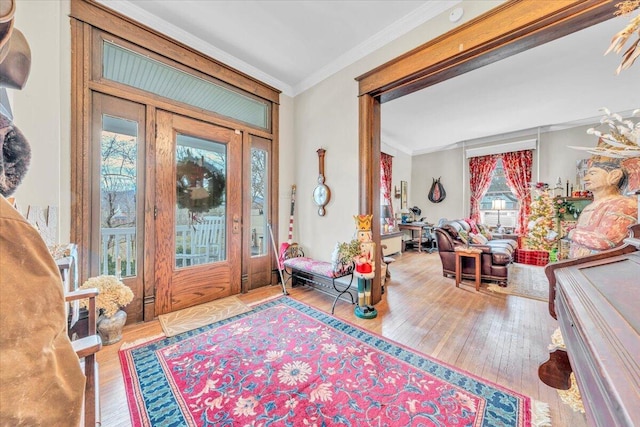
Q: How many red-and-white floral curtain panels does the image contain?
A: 3